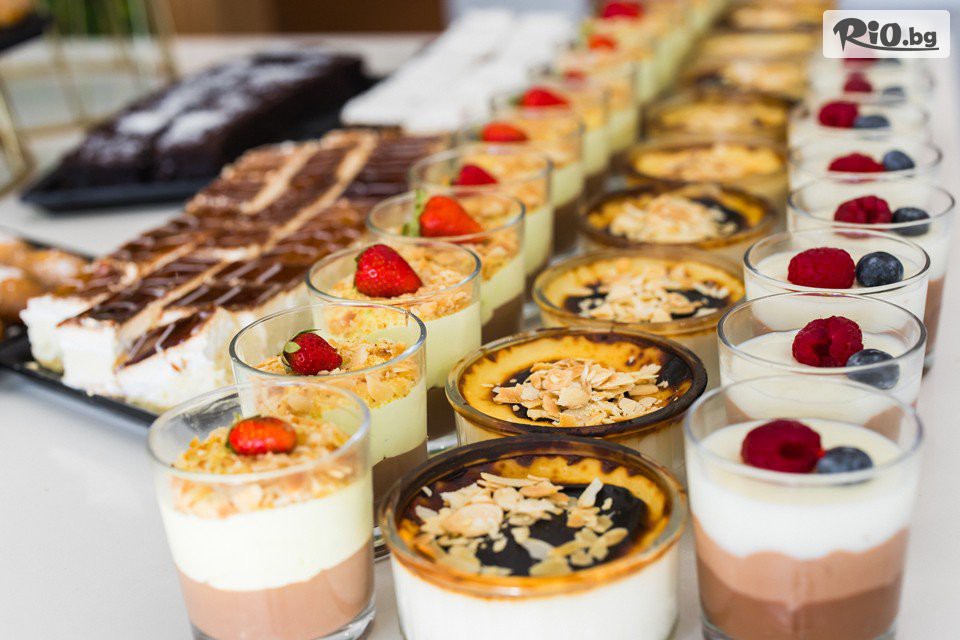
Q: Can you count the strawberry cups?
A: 10